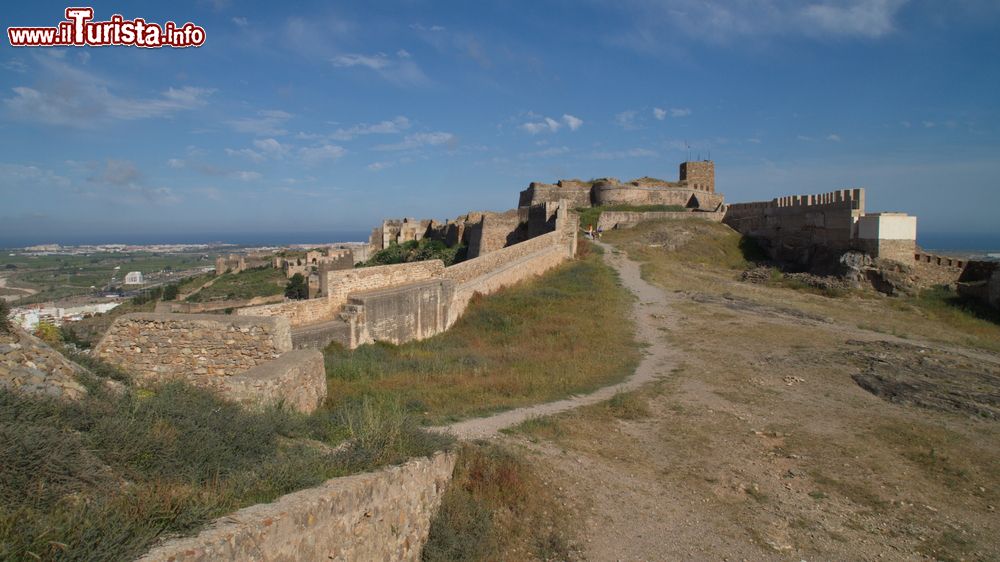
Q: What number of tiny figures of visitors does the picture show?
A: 2